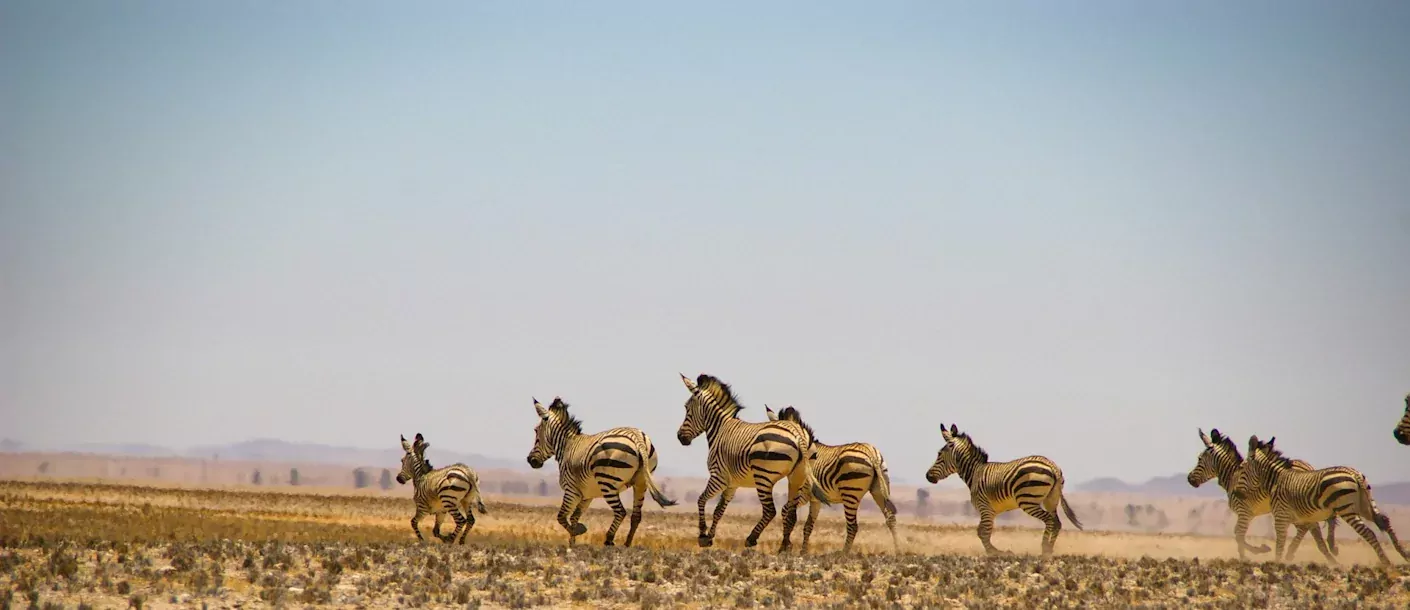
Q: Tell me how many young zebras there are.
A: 1